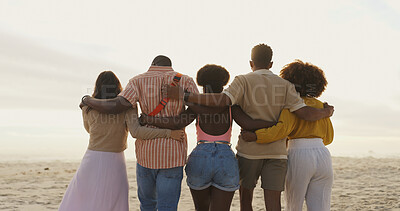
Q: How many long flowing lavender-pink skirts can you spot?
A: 1